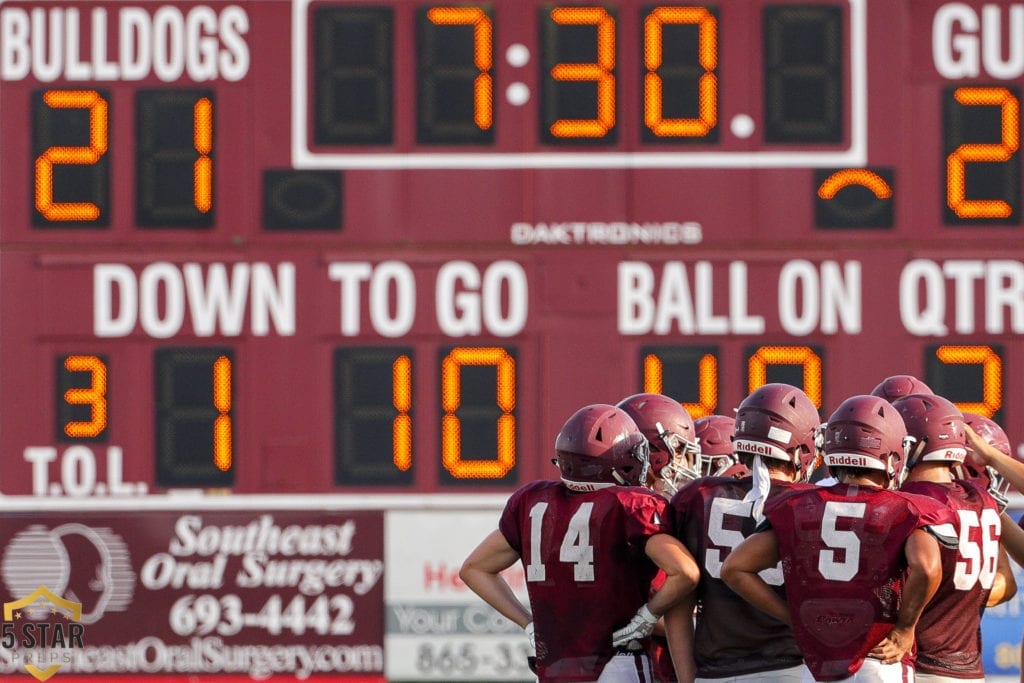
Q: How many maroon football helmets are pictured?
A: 8